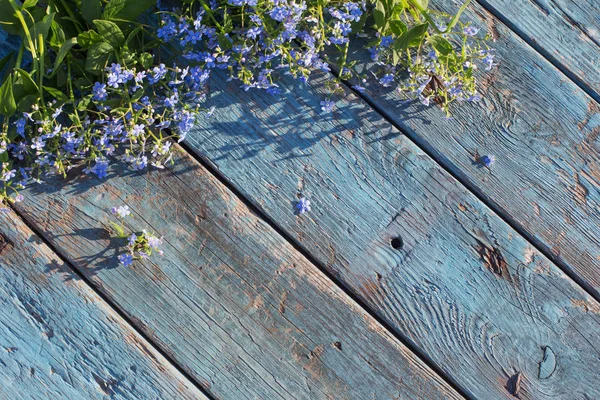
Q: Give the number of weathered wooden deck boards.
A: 5